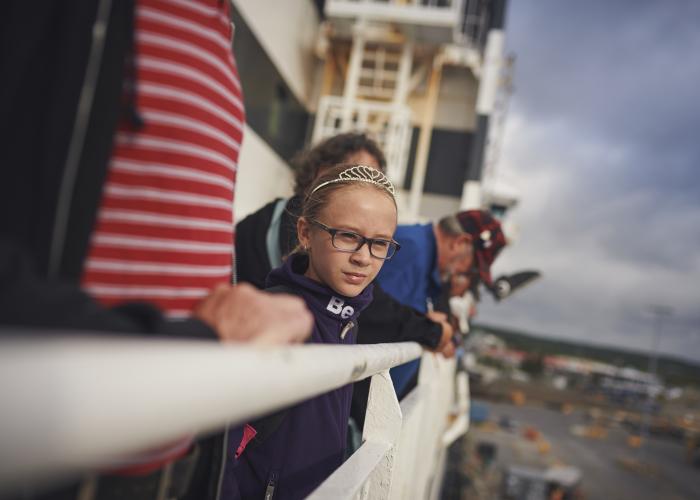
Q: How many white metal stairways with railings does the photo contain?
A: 1